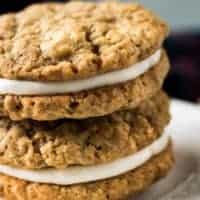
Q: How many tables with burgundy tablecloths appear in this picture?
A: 0